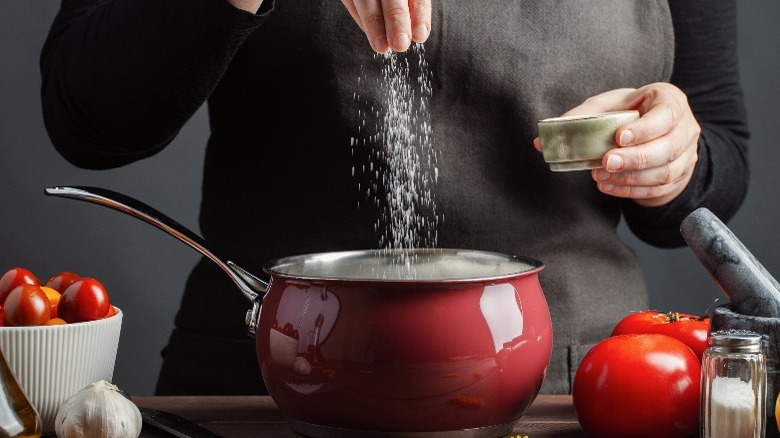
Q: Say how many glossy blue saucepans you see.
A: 0